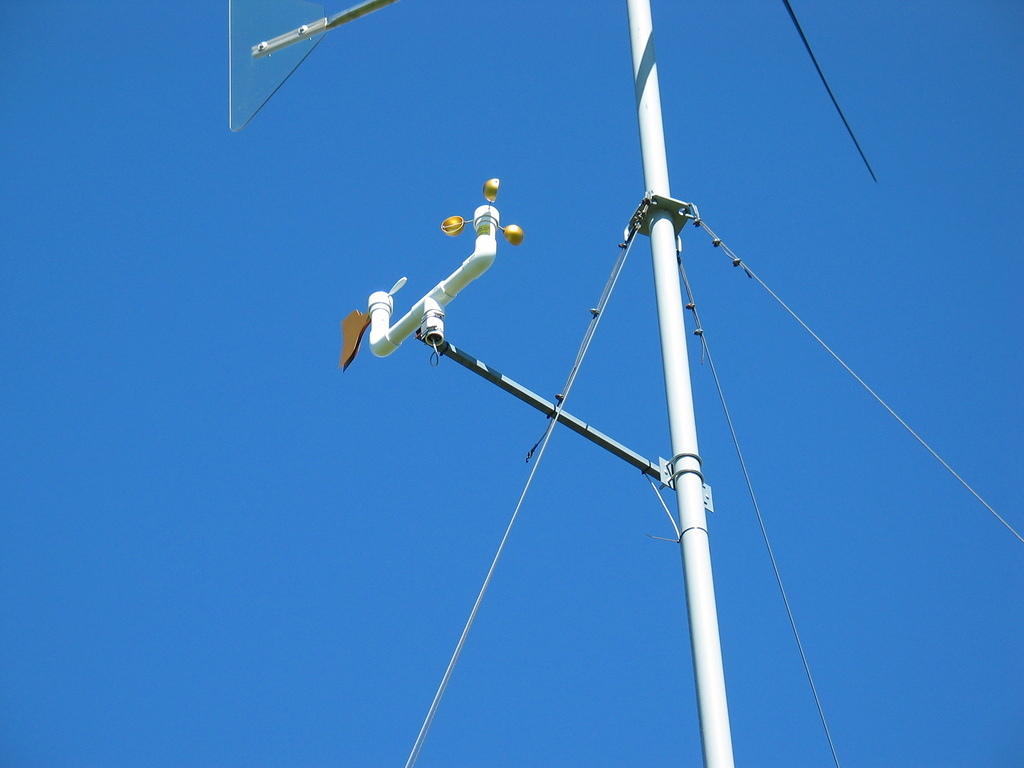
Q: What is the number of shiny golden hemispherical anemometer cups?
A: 3